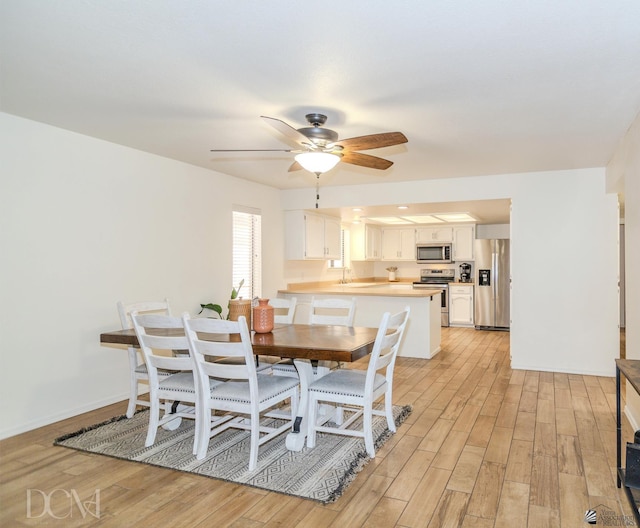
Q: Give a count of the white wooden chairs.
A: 6